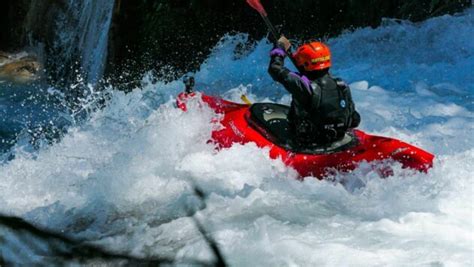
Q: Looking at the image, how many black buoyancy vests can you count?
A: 1